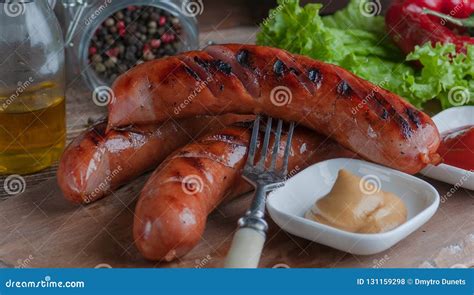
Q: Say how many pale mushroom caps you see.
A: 0